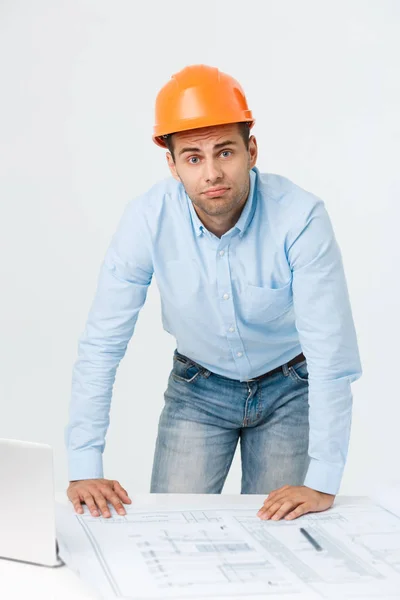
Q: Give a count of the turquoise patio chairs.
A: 0